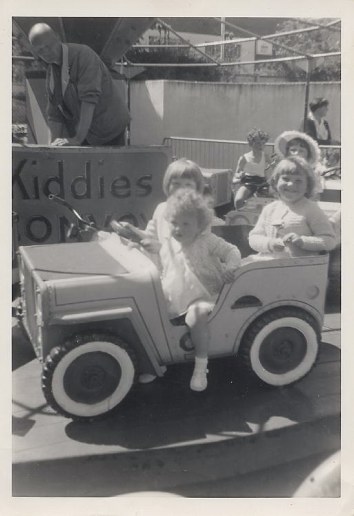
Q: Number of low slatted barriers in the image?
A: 1